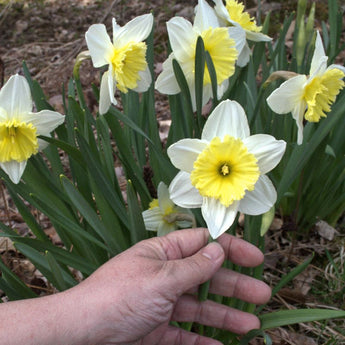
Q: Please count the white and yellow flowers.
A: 7